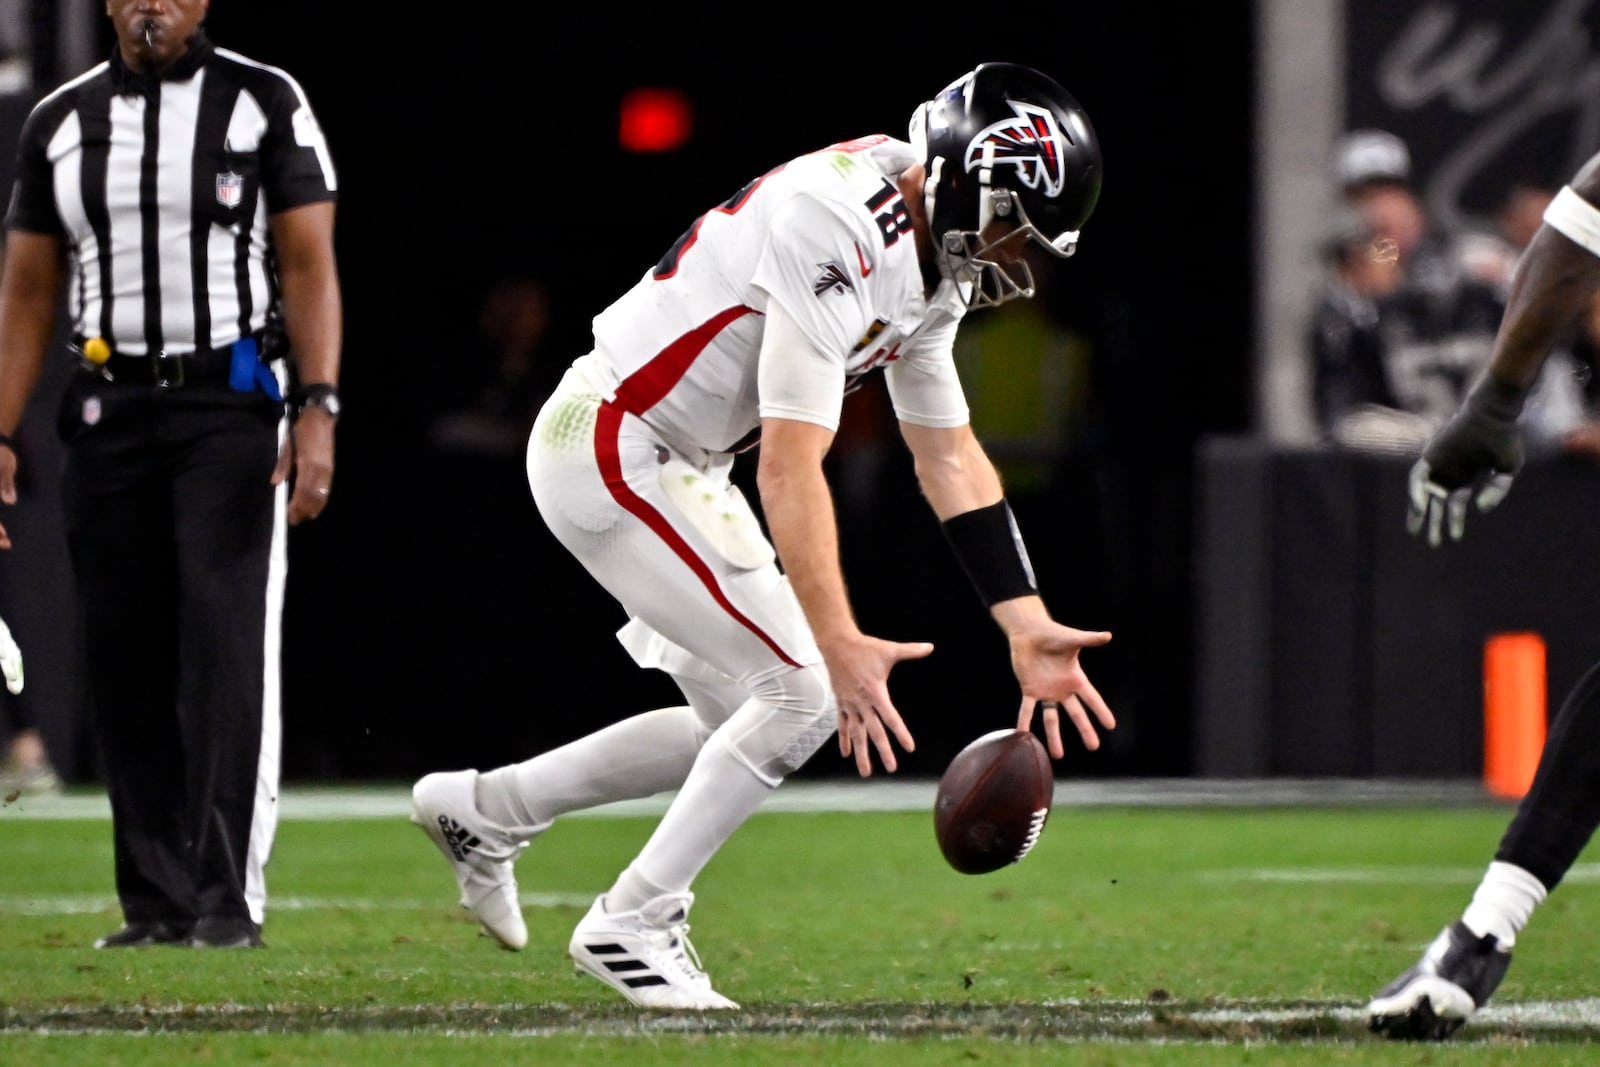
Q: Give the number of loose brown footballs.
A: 1